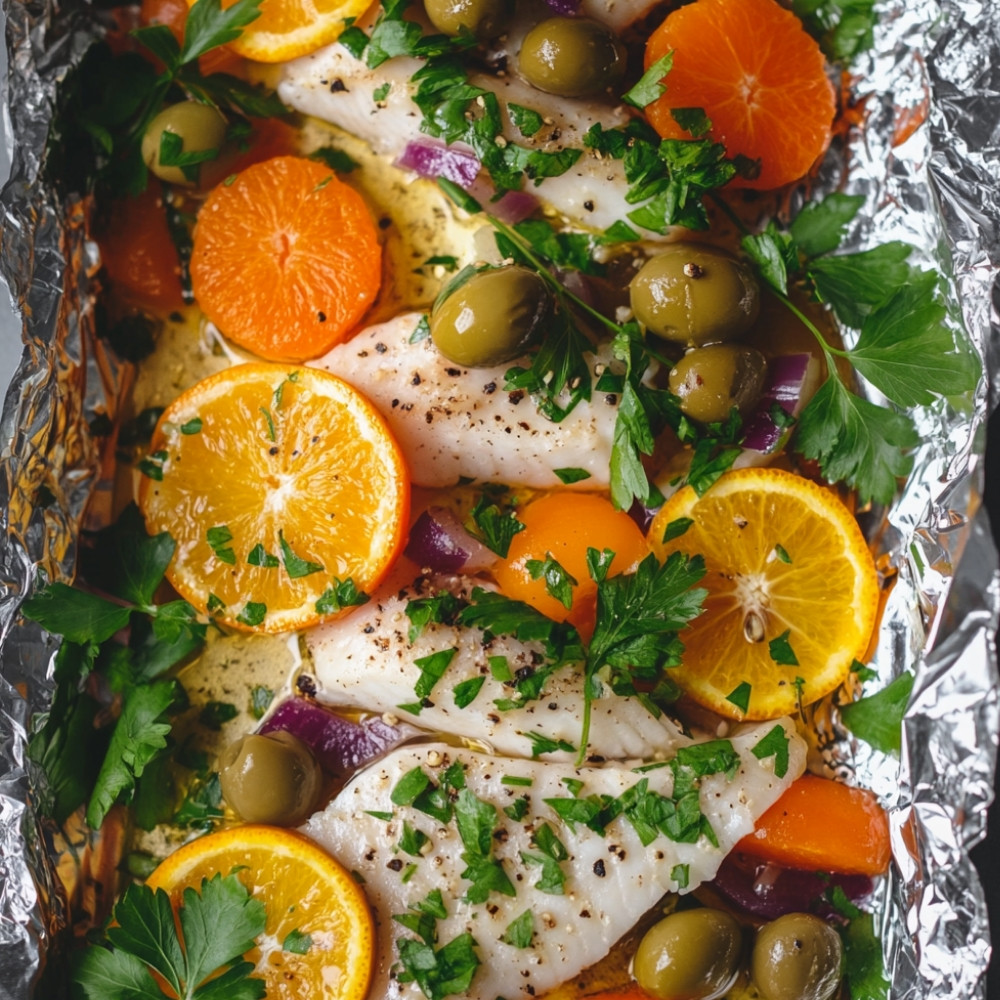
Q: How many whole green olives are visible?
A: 9